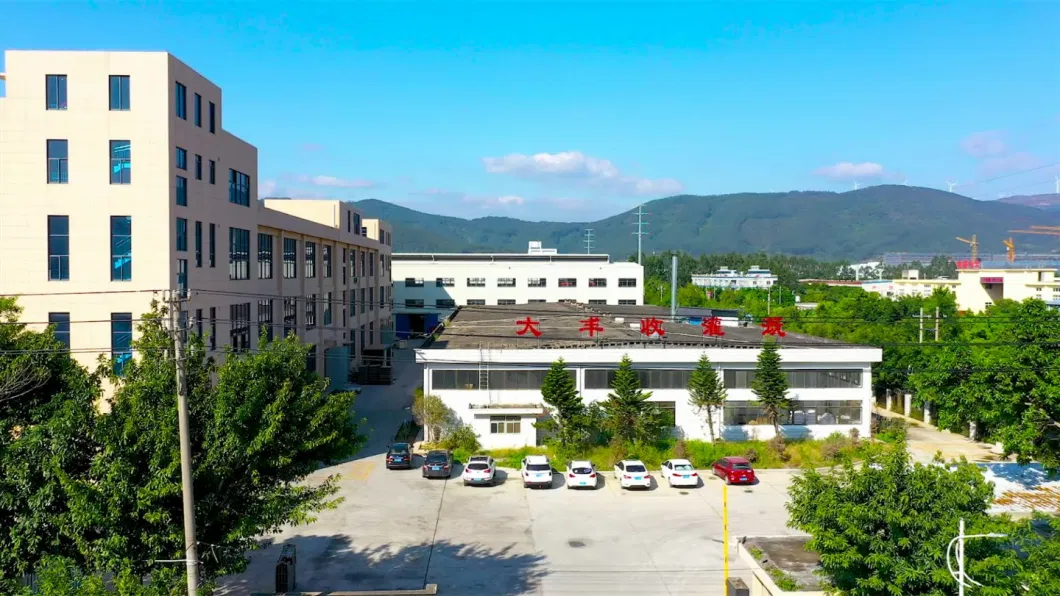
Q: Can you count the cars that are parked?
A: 8